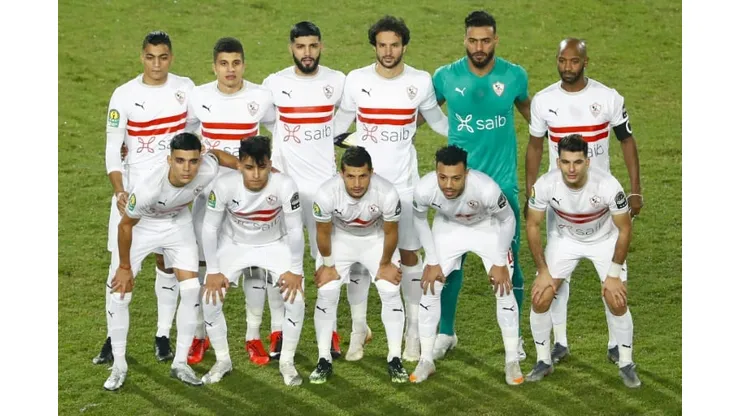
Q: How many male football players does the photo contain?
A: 11